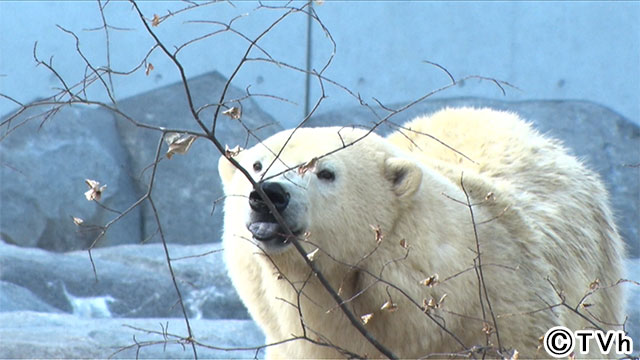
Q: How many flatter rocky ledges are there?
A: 2